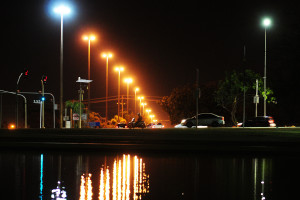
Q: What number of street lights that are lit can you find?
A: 12